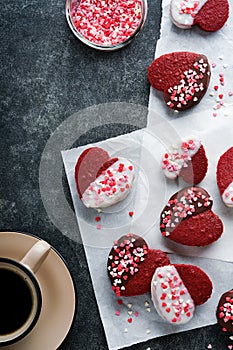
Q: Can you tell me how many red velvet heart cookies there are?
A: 9